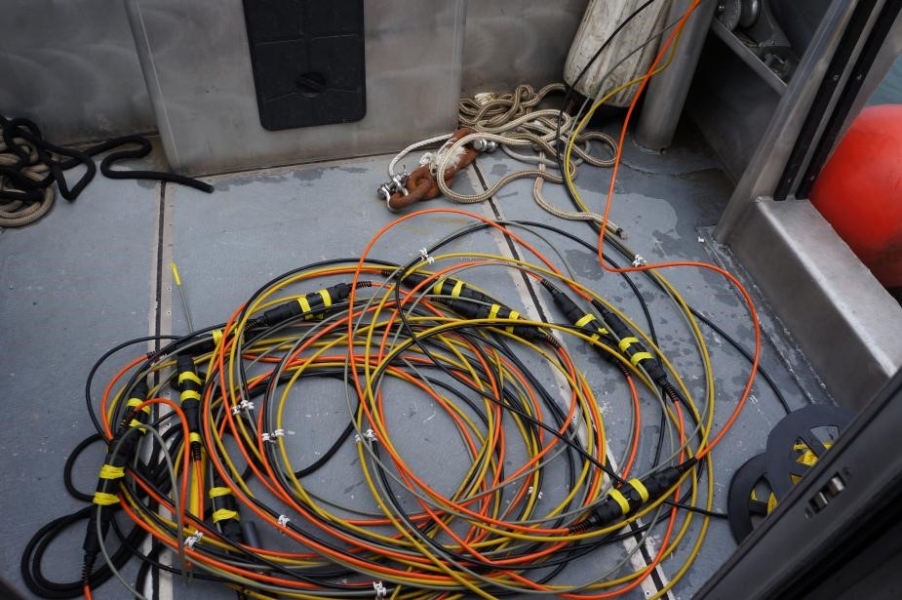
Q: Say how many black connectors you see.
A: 11